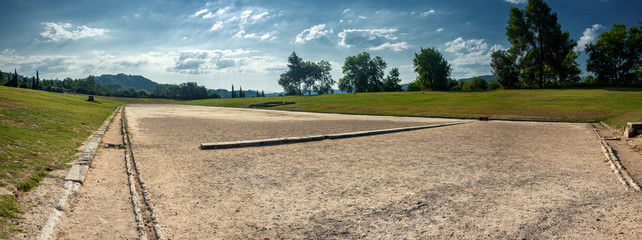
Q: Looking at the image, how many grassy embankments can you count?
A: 2